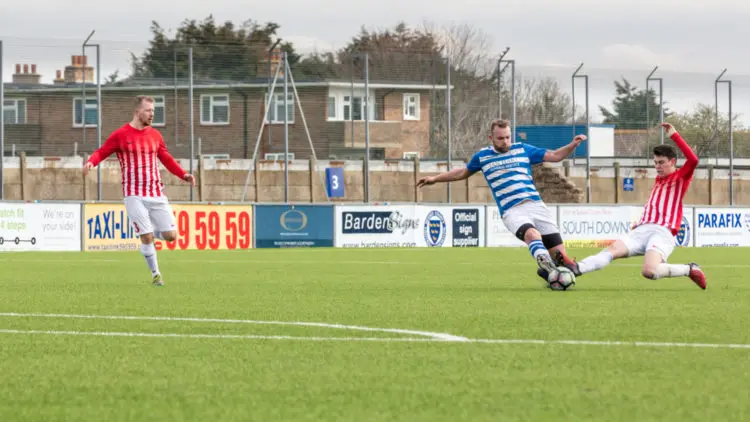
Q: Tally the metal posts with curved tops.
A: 6